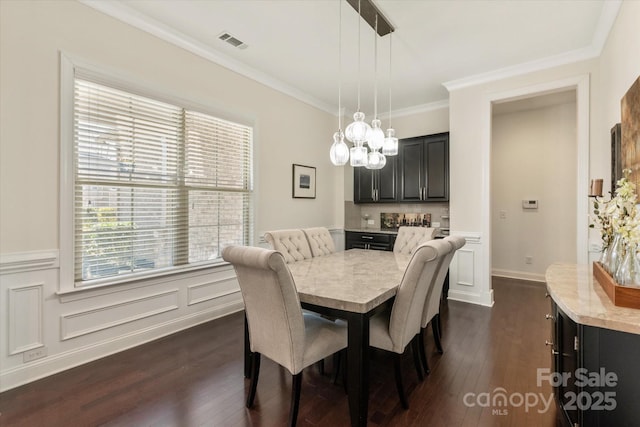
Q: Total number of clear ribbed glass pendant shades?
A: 6